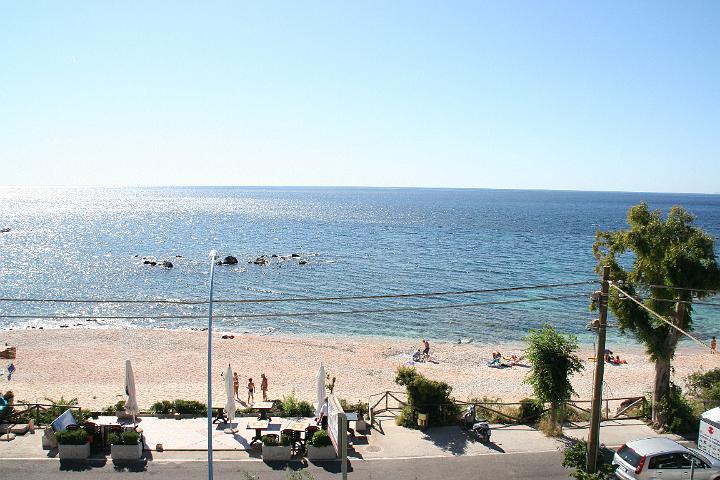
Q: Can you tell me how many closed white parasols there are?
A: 3